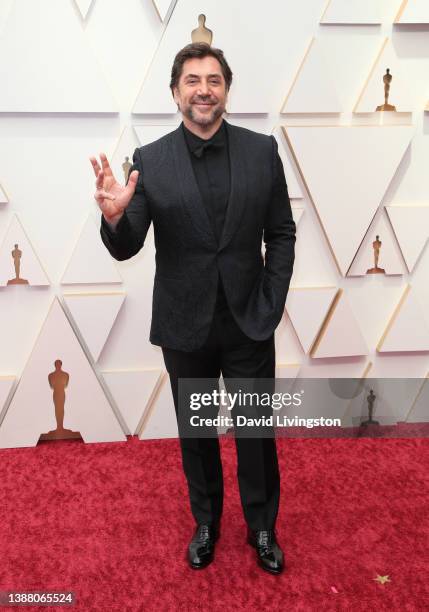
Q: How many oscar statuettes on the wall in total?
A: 7